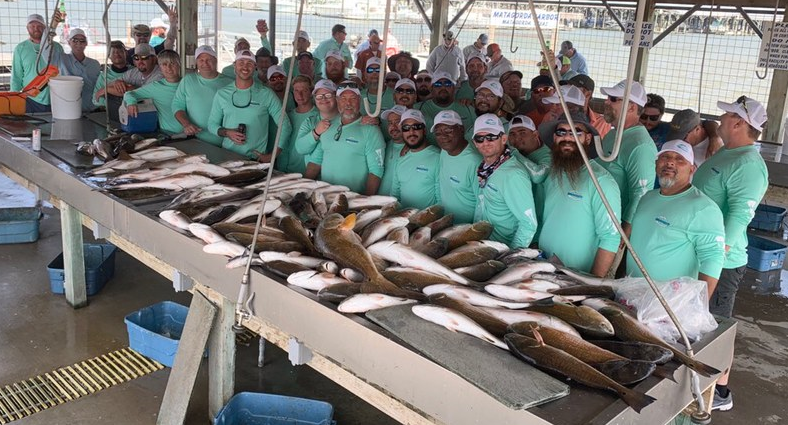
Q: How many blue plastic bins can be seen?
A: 6